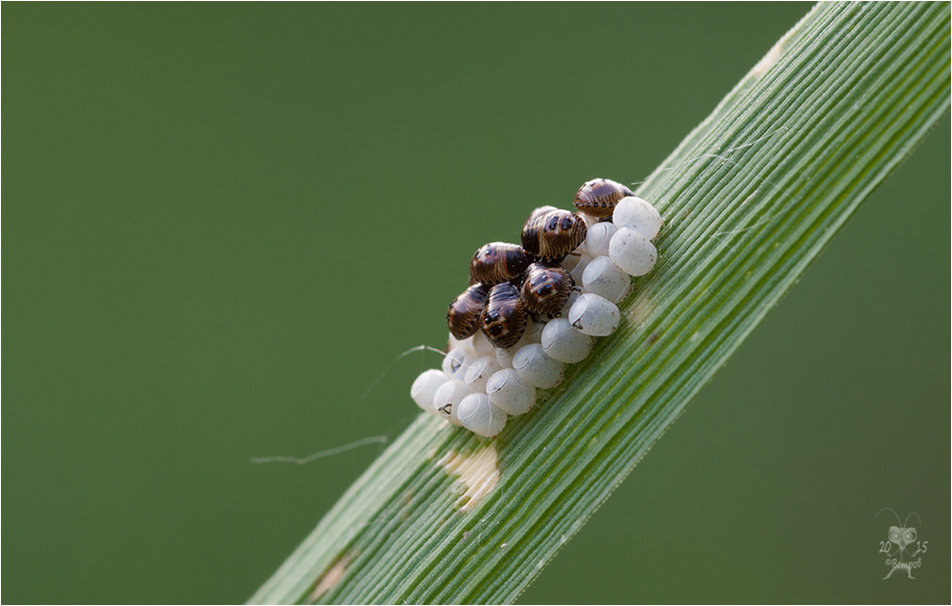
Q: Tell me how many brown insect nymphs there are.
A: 7